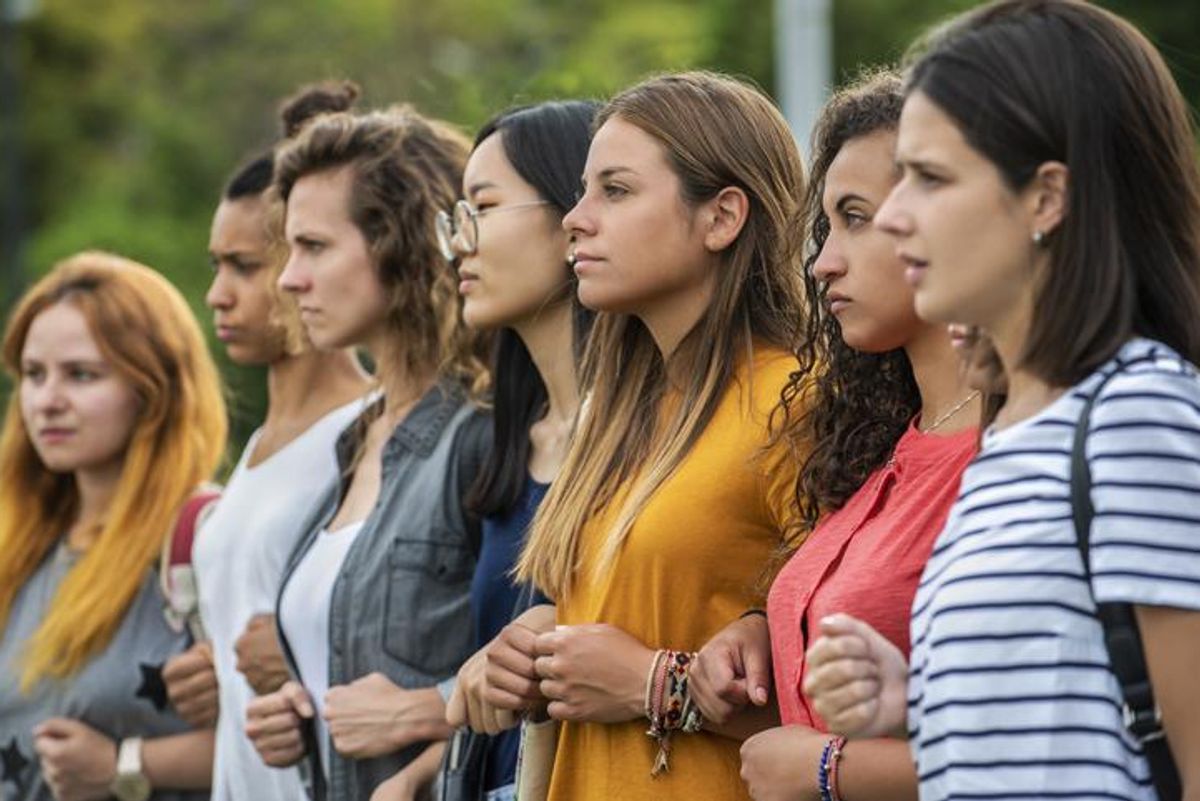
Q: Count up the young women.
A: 7